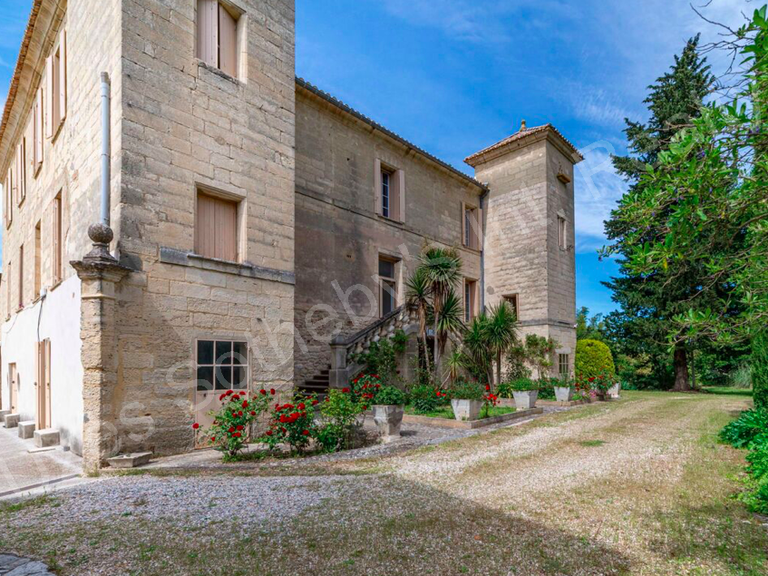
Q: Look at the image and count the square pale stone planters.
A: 5